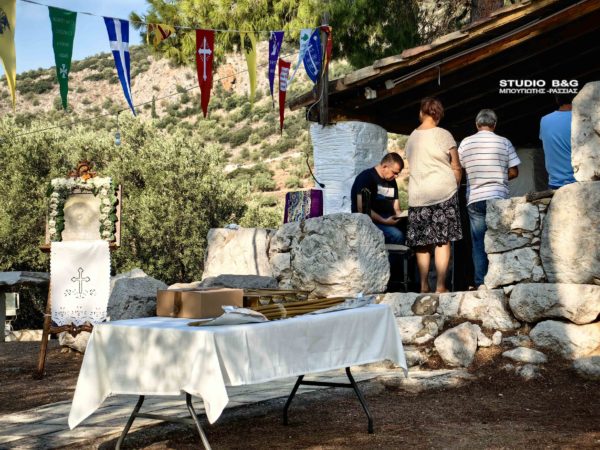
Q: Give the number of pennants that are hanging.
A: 11